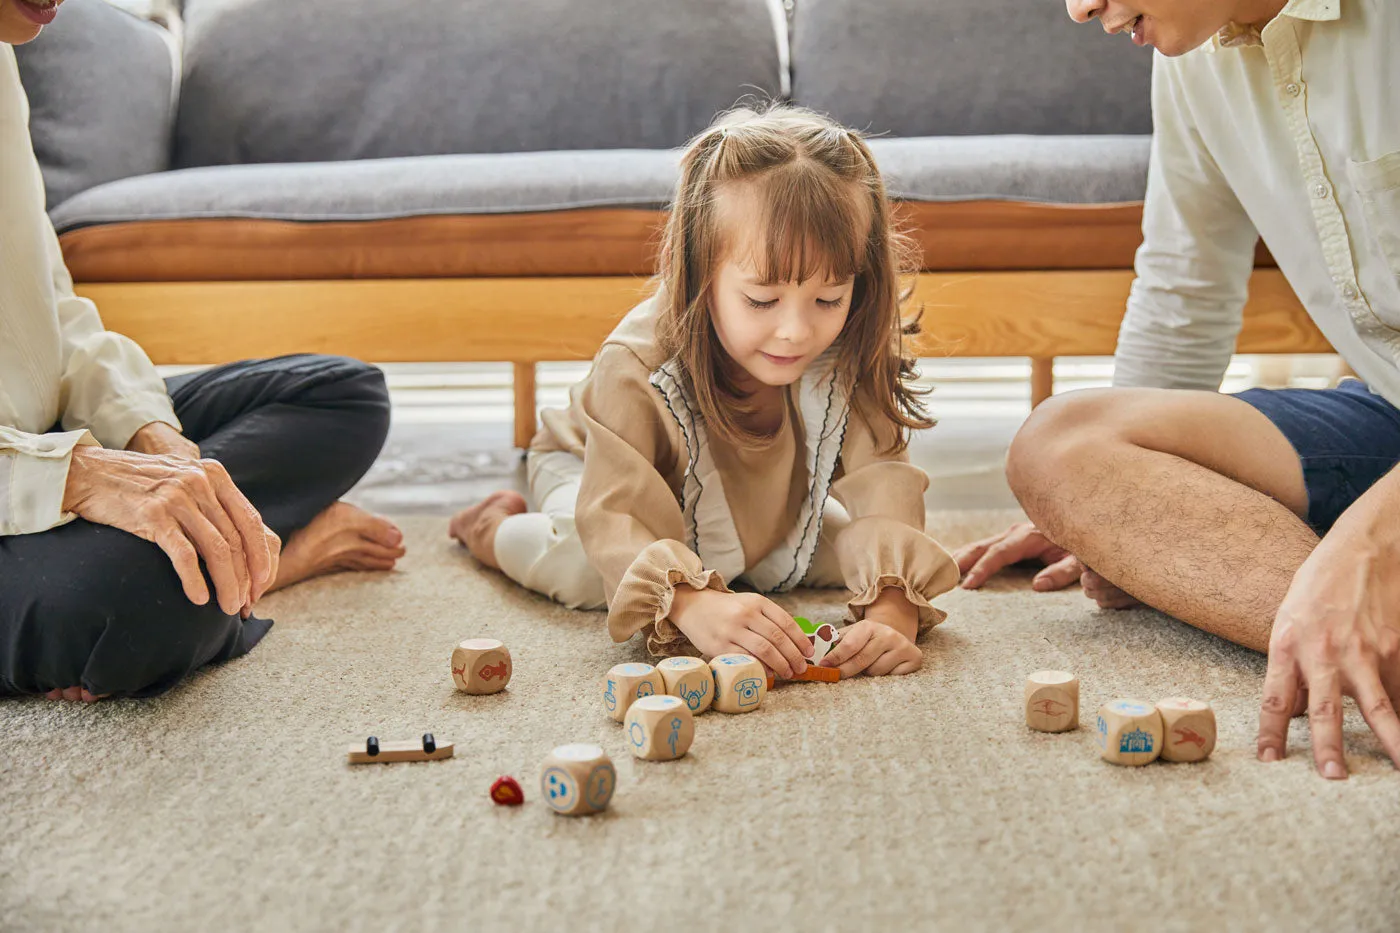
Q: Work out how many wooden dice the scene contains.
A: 9